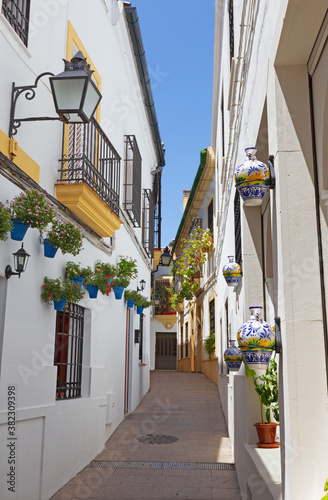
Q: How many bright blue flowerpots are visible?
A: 9